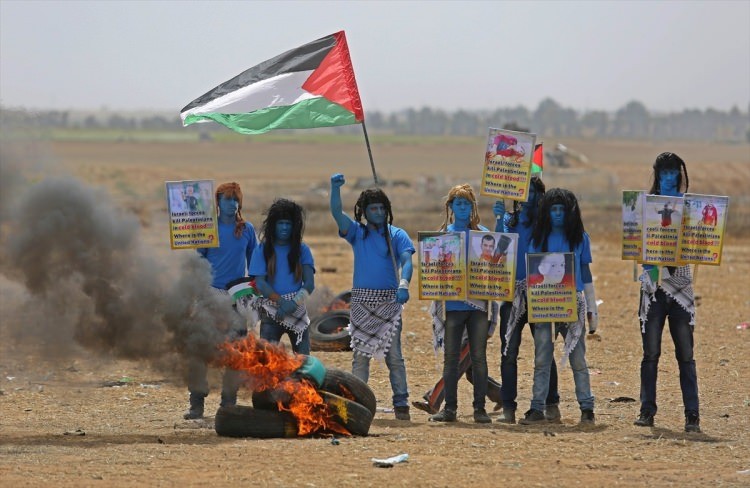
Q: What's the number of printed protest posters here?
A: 8